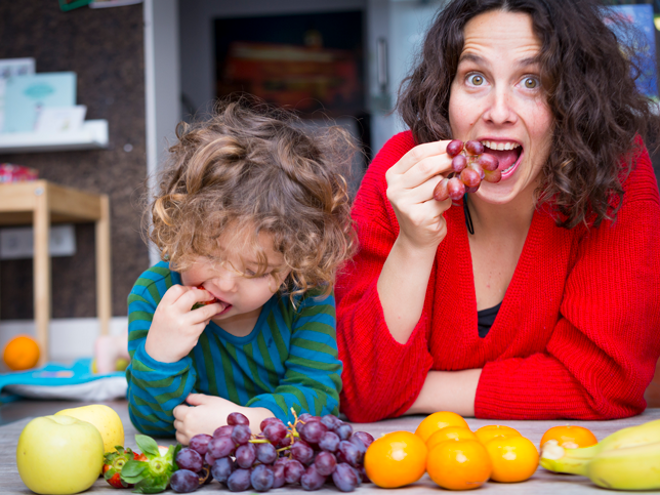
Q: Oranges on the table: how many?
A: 7